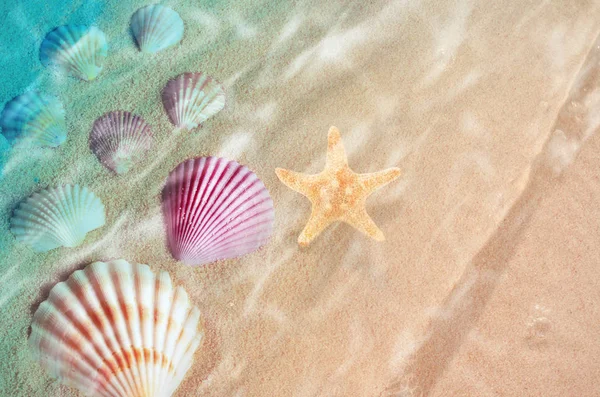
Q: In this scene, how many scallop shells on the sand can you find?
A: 8